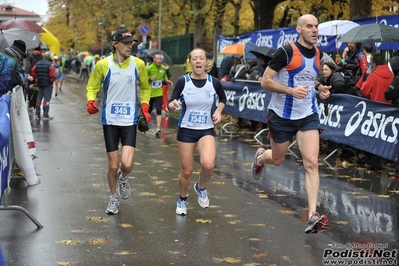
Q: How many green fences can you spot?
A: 1